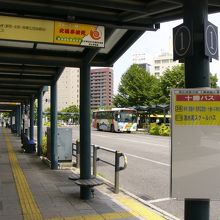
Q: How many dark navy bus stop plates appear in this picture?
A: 2